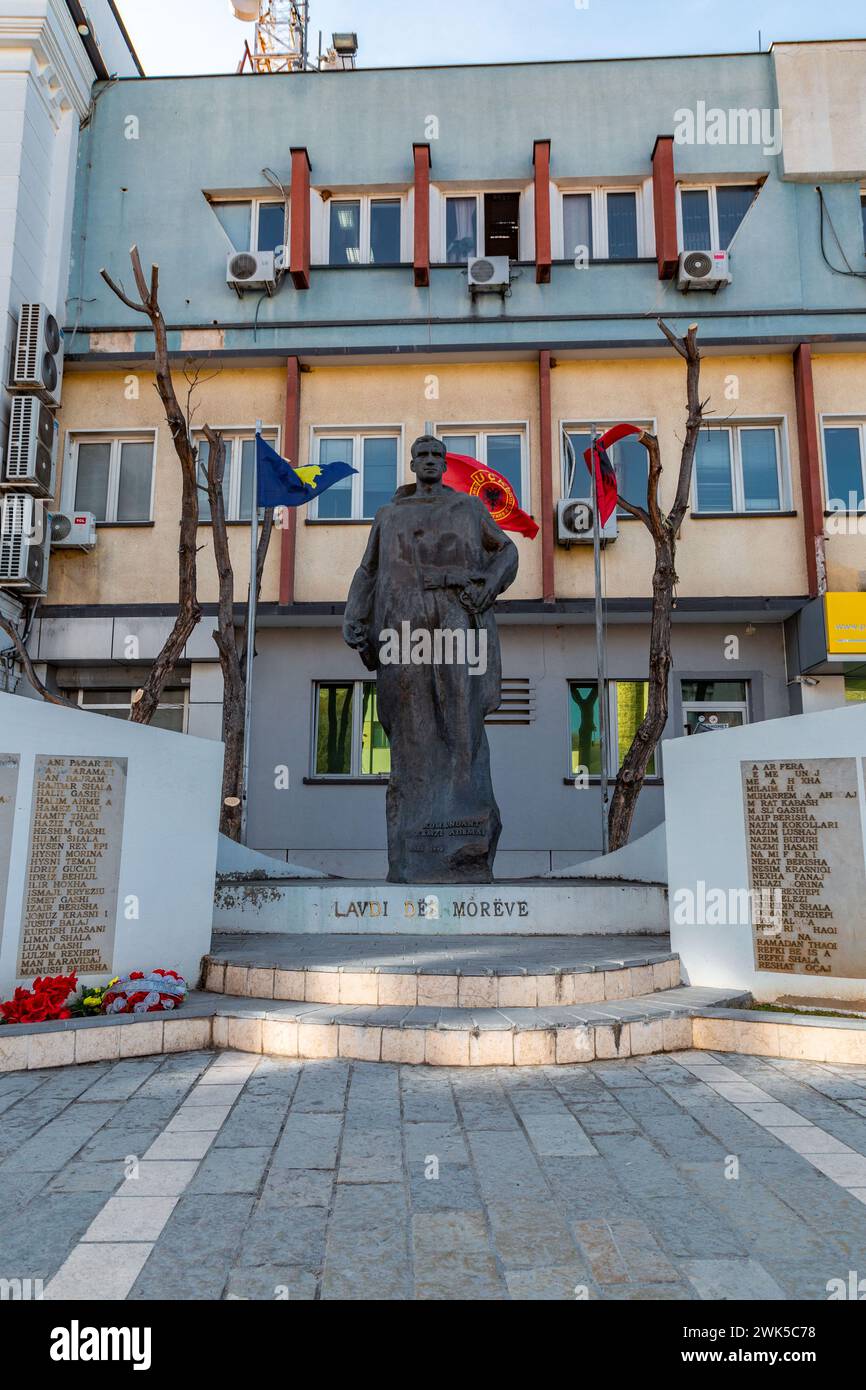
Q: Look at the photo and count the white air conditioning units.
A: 8